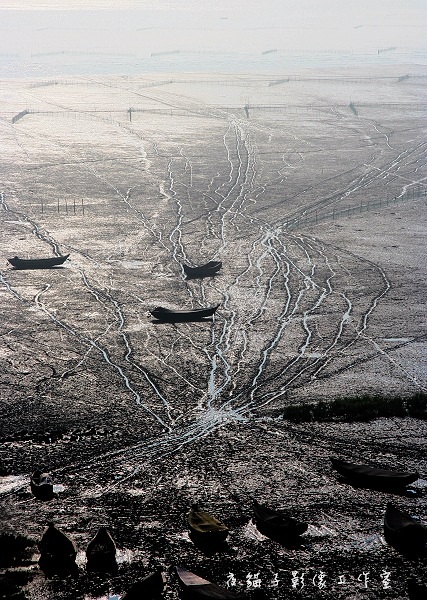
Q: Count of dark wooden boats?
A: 12